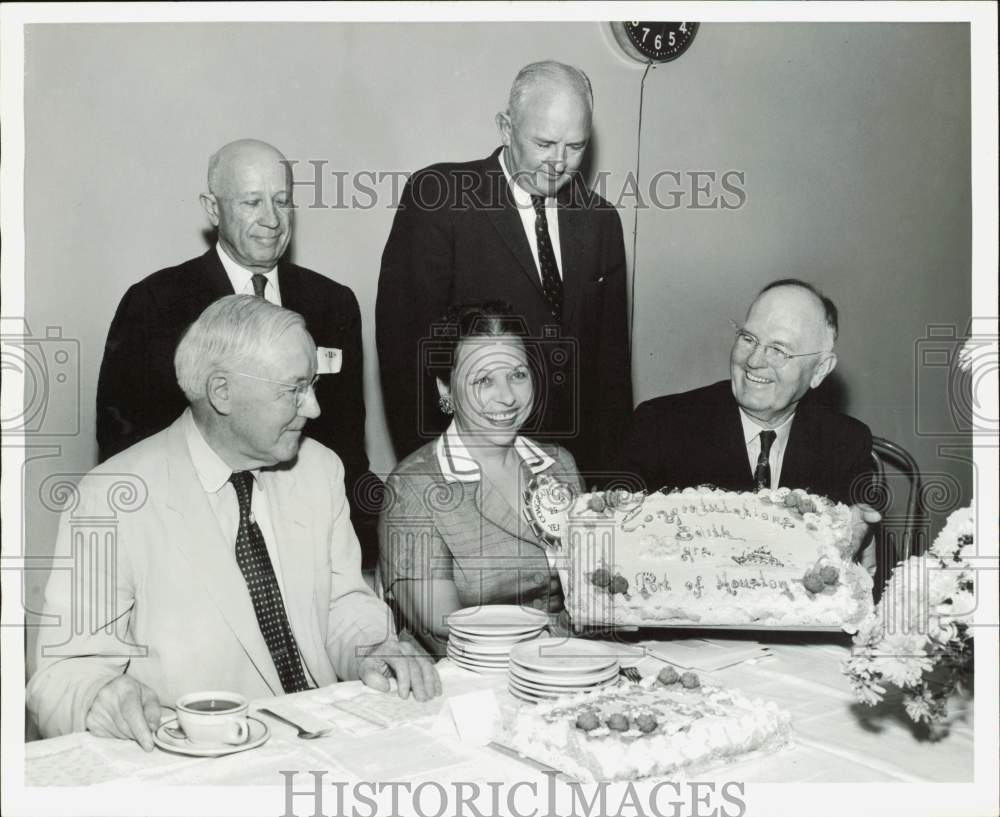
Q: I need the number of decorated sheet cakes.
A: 2